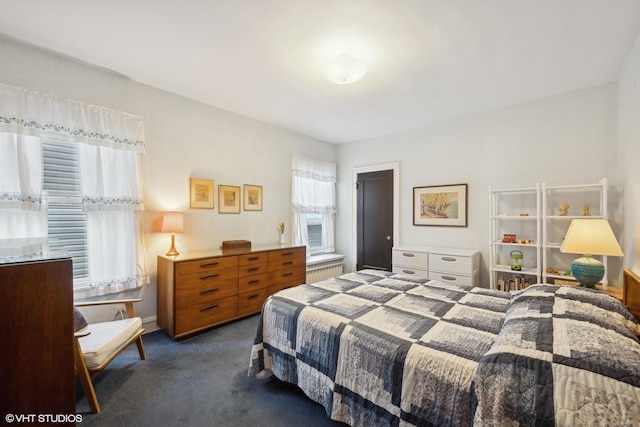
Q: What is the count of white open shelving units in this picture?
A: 2